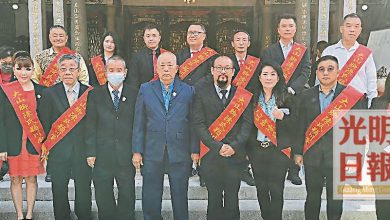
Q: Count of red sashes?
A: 12